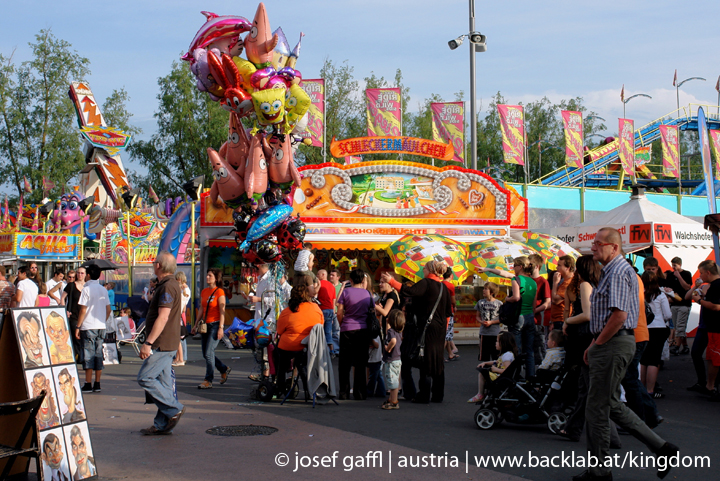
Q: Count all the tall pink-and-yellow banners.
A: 8